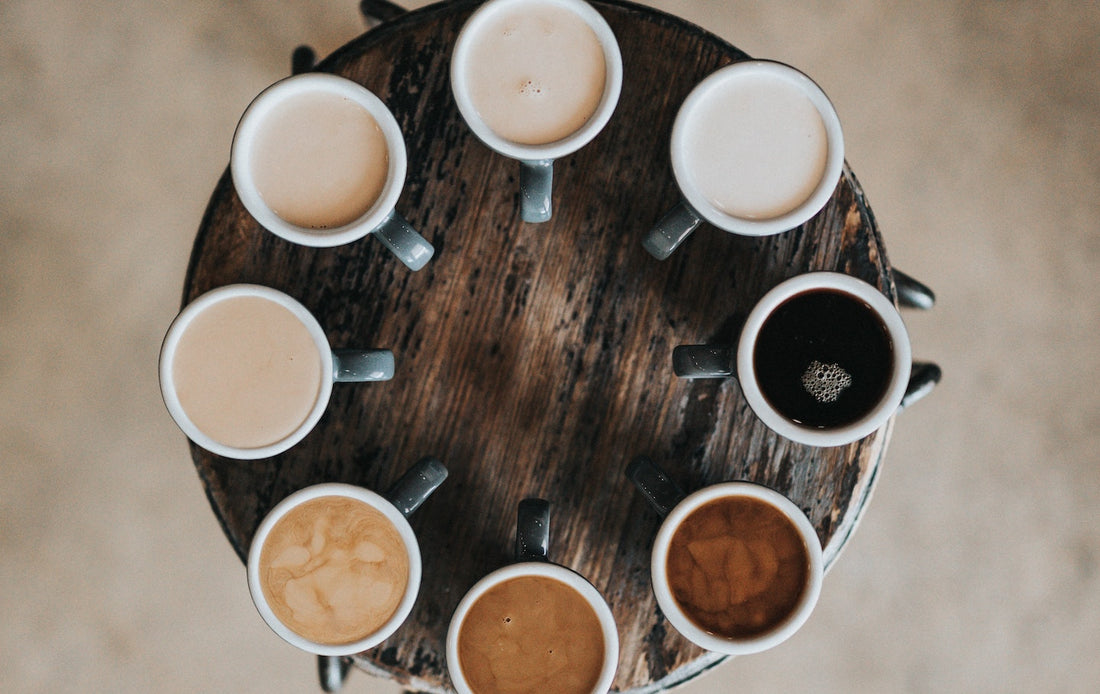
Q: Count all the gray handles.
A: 8